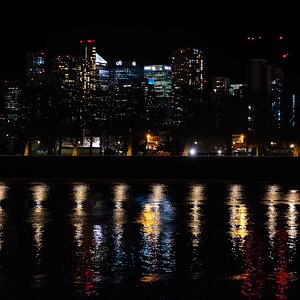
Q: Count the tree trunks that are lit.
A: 6